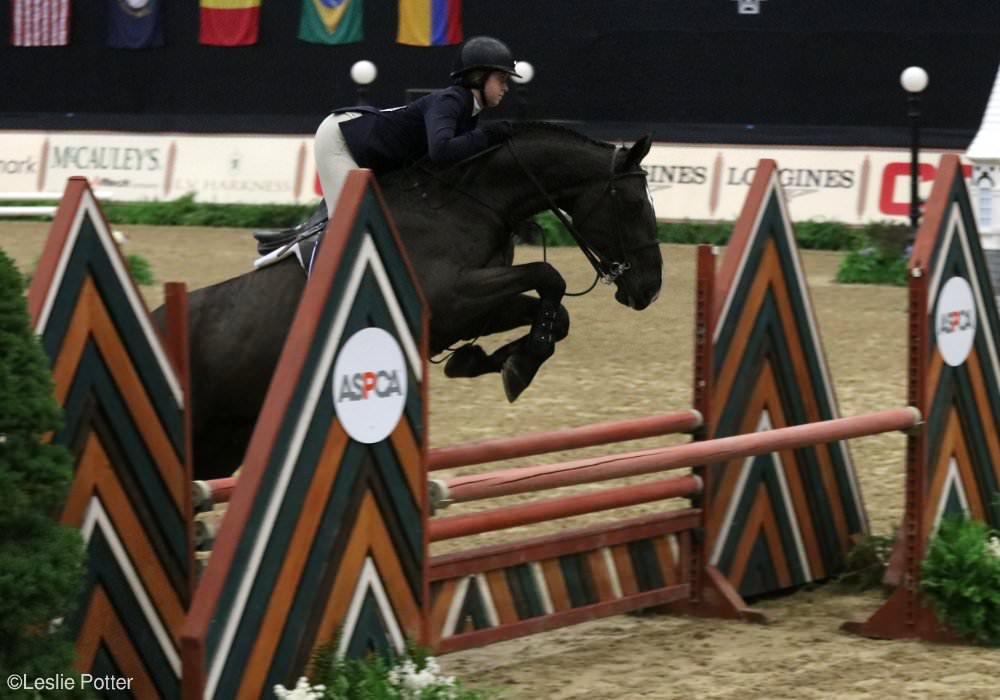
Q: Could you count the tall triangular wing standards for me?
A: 4